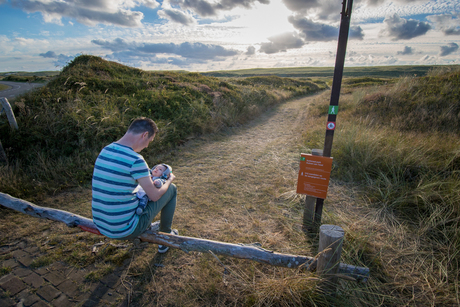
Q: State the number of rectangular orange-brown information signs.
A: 1